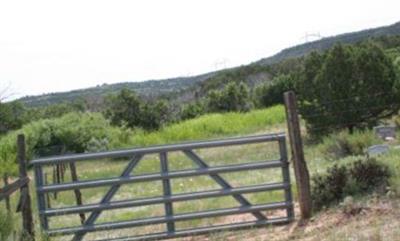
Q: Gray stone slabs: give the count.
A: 2